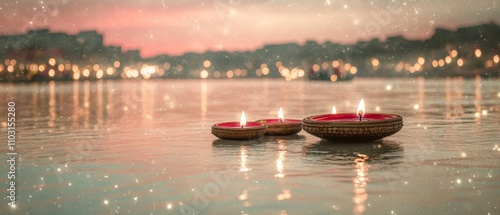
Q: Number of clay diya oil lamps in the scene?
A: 3